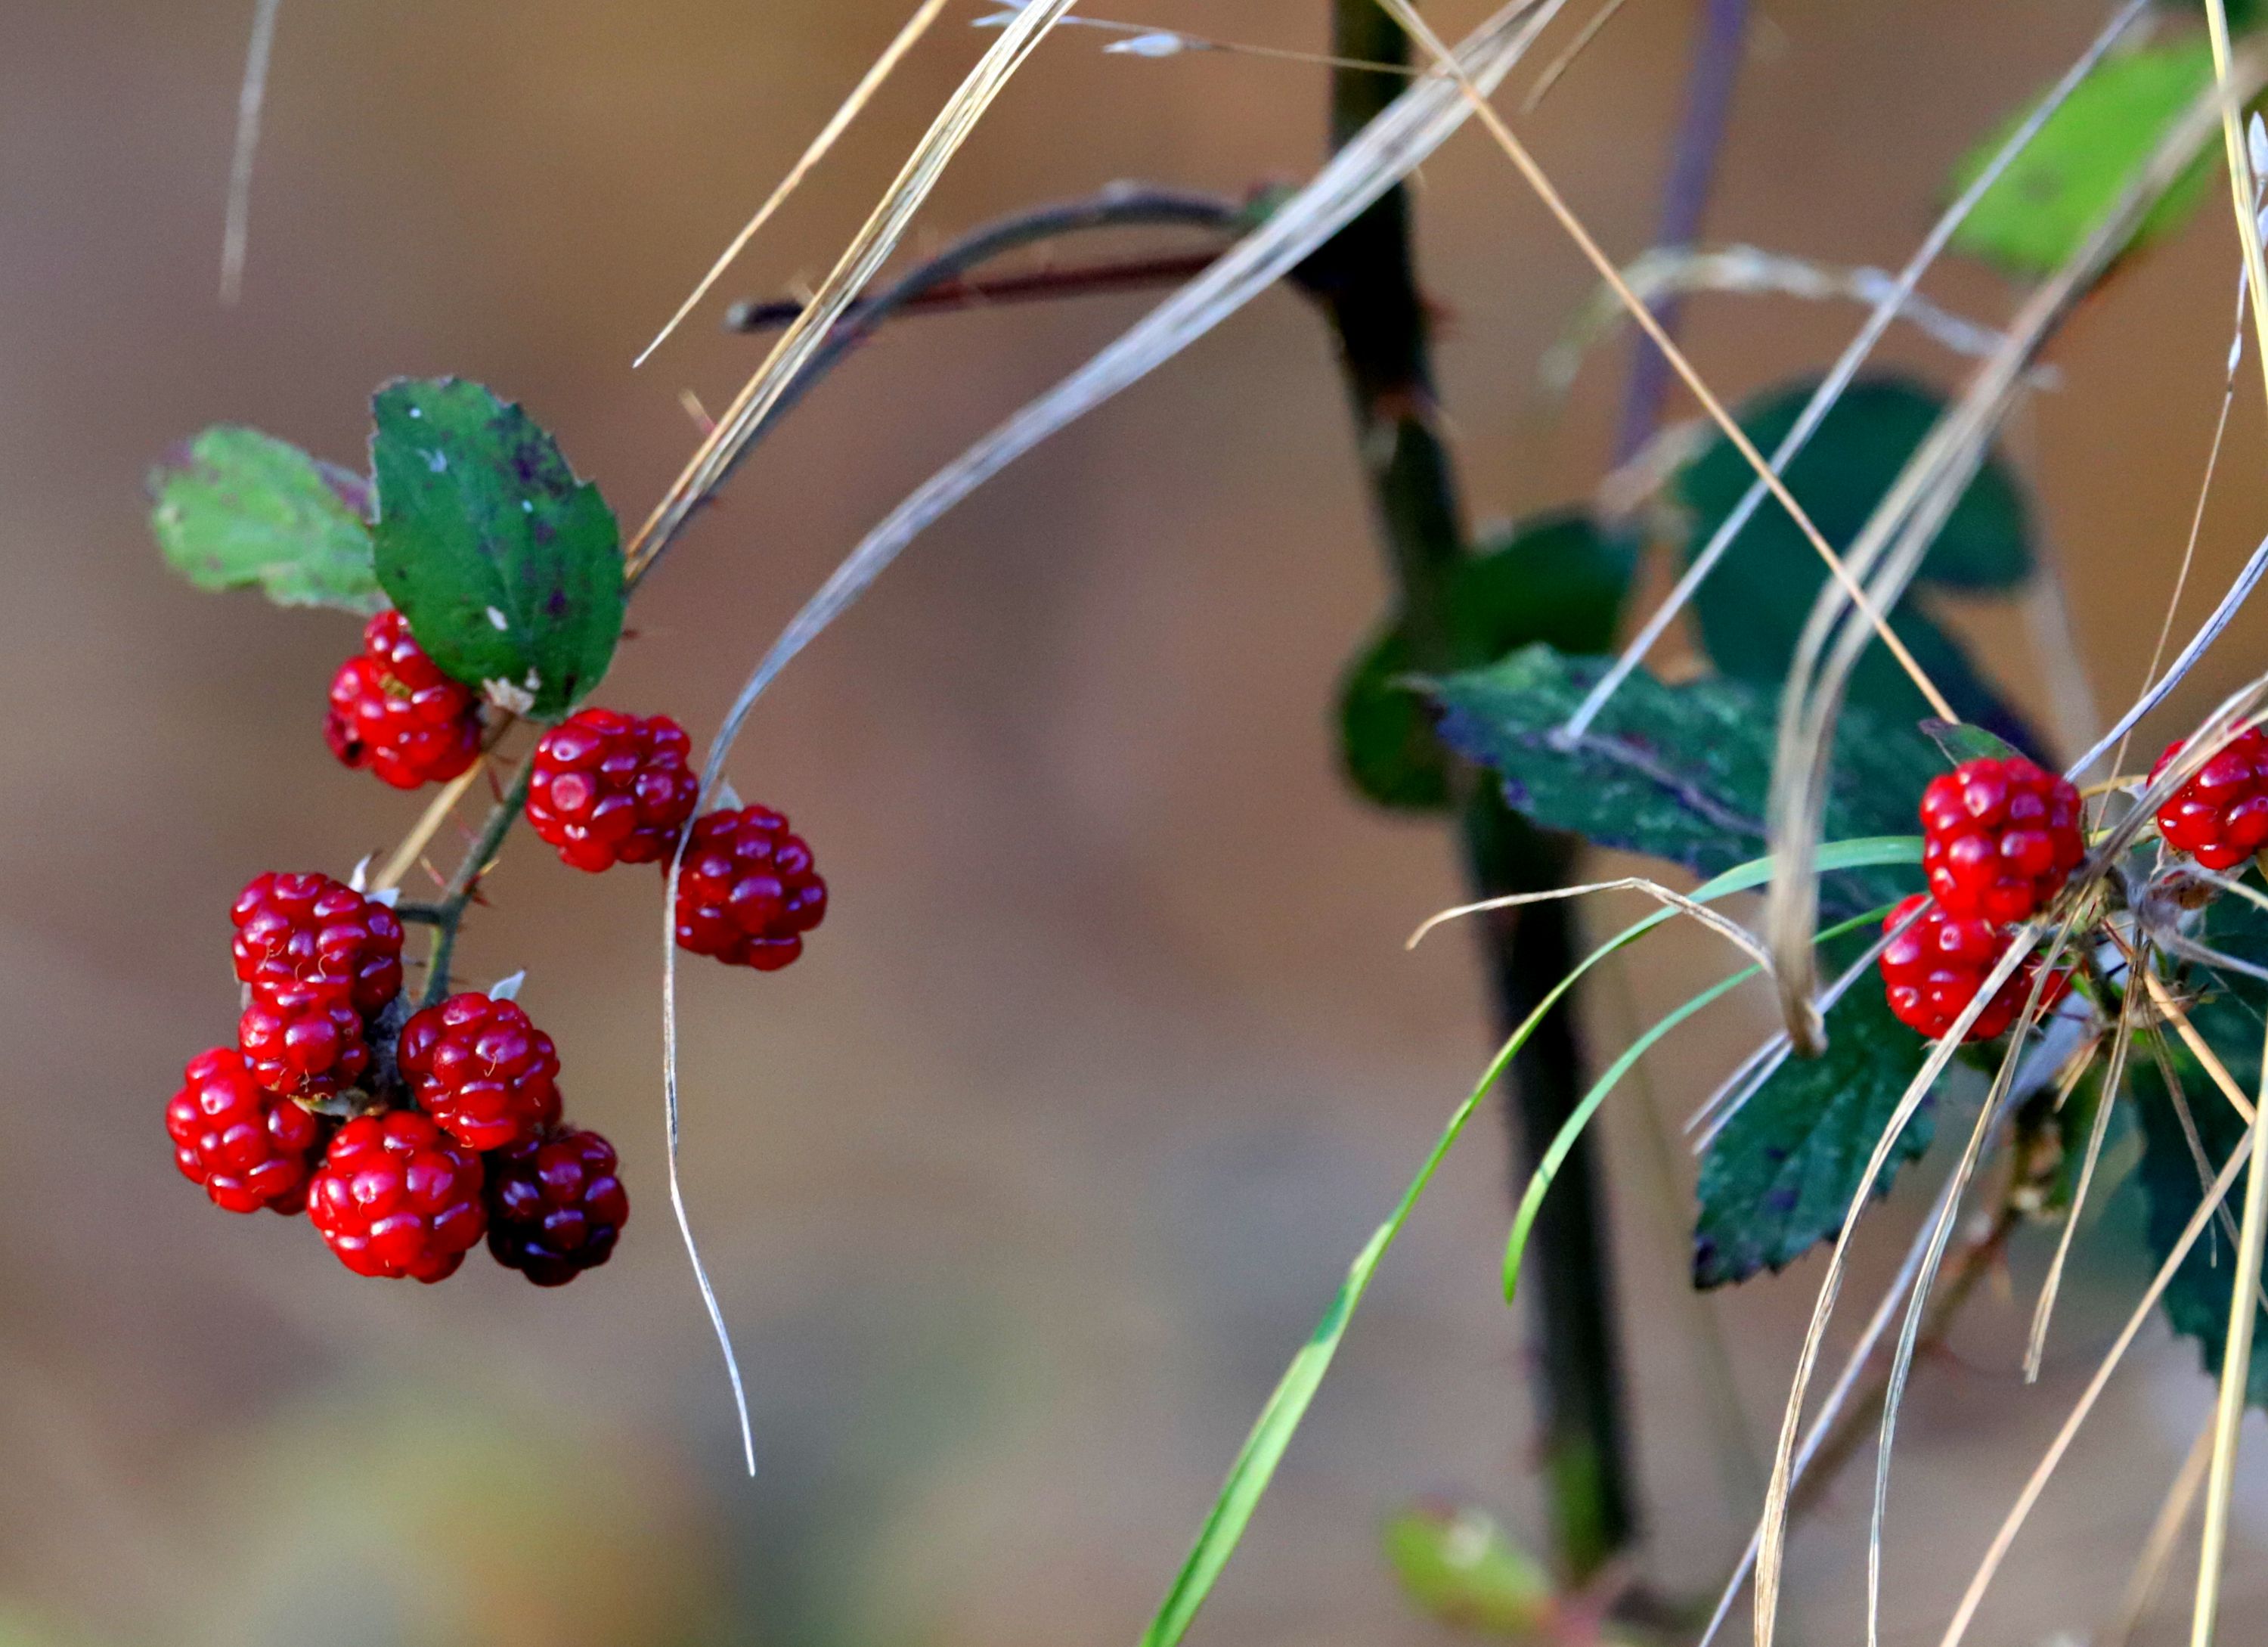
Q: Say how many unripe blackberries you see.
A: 11